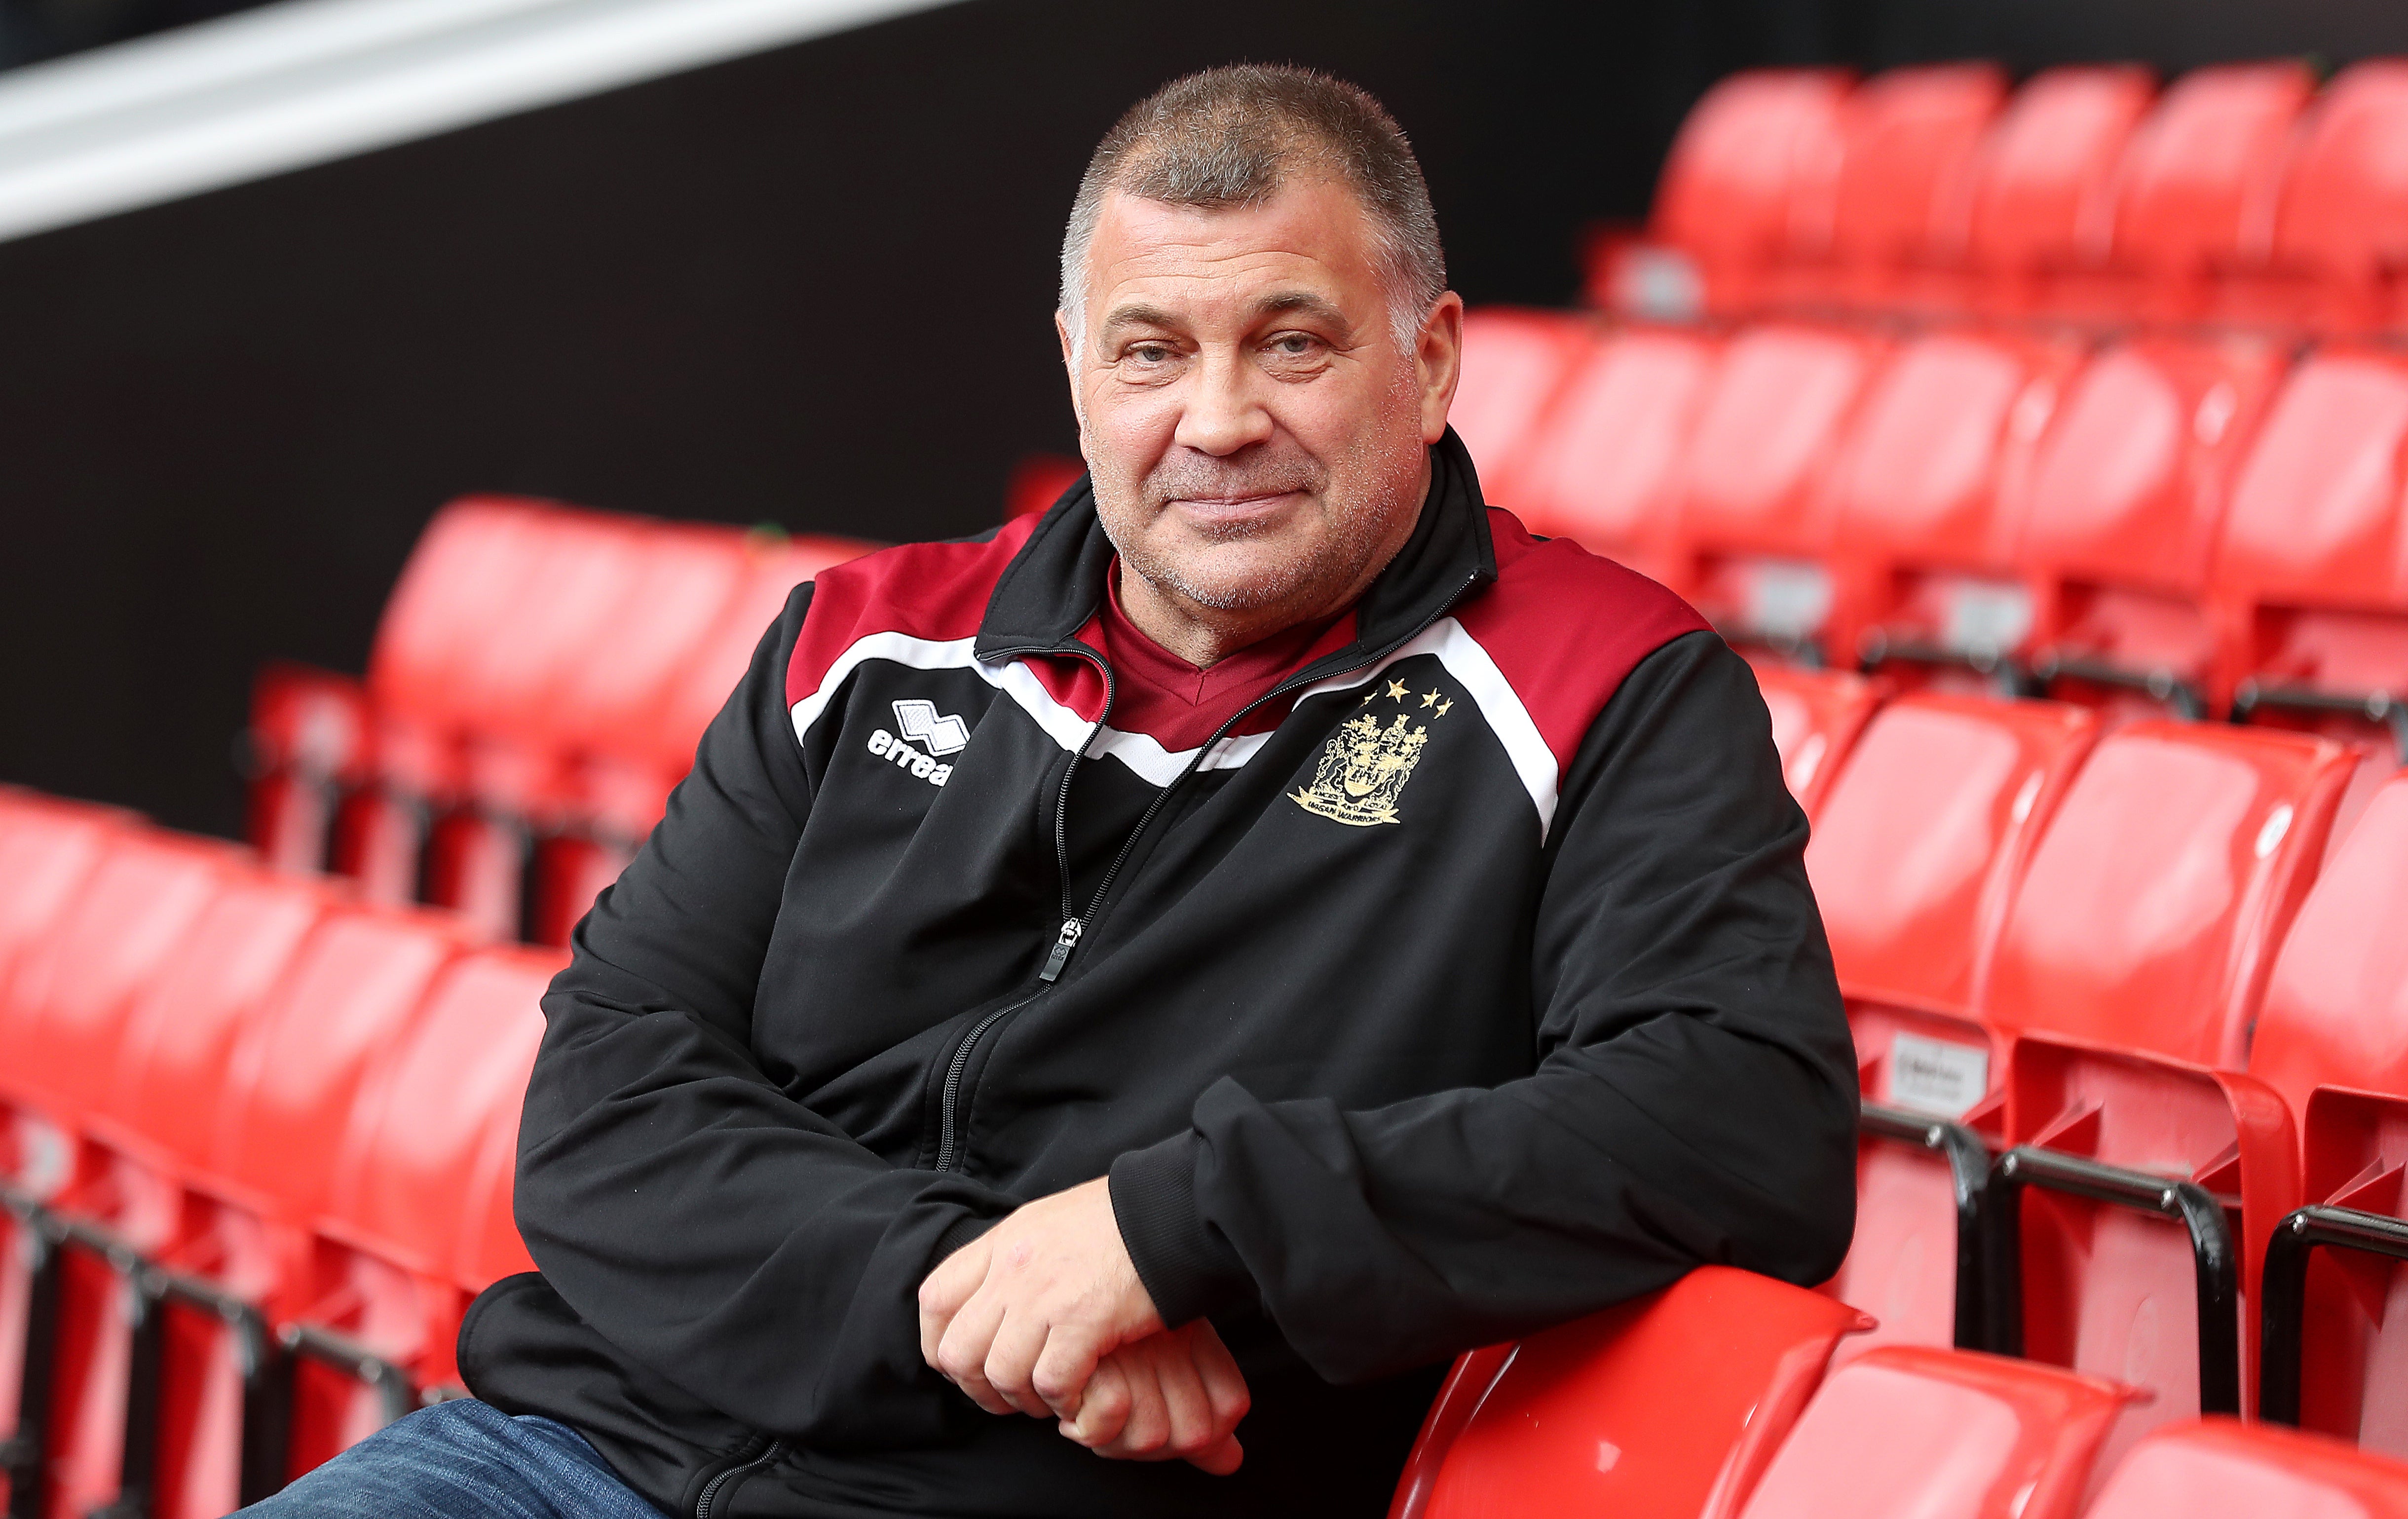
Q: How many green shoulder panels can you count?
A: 0